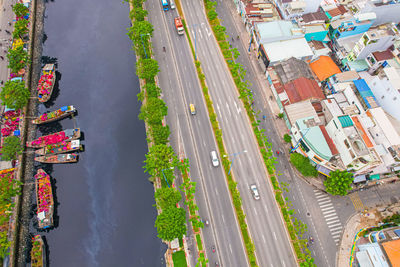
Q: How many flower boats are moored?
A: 7